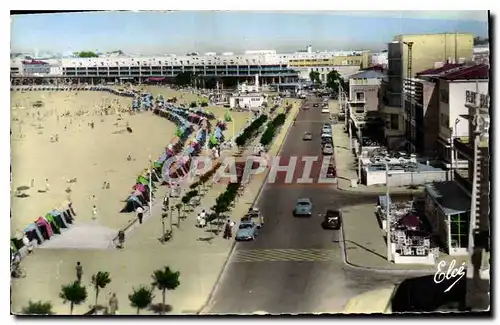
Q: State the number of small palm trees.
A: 5